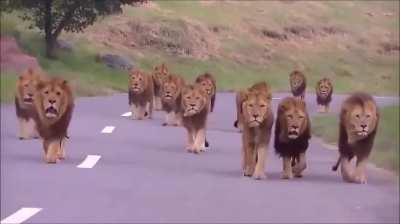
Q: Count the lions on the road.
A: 12